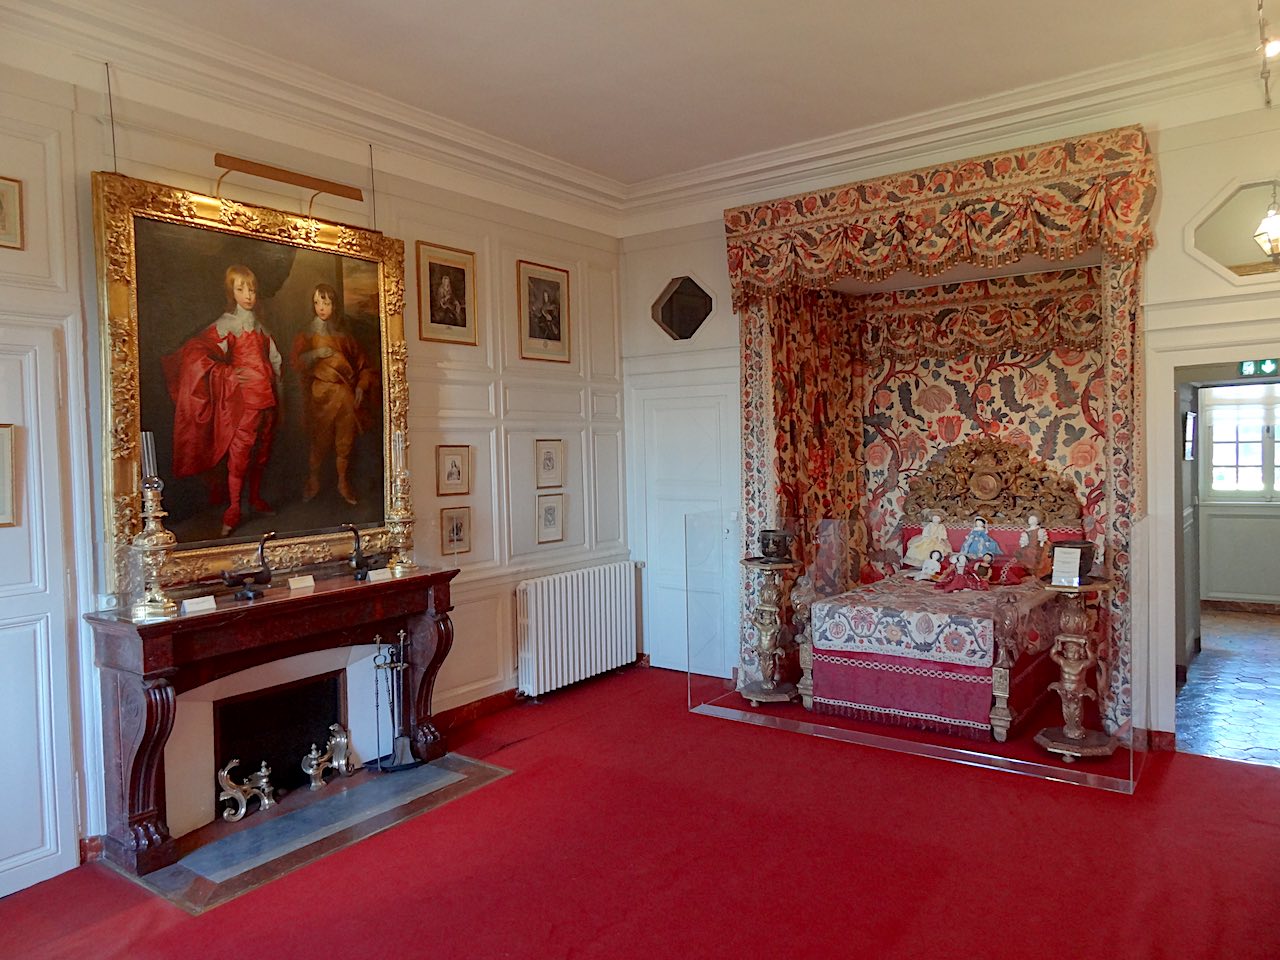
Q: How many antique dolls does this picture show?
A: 6